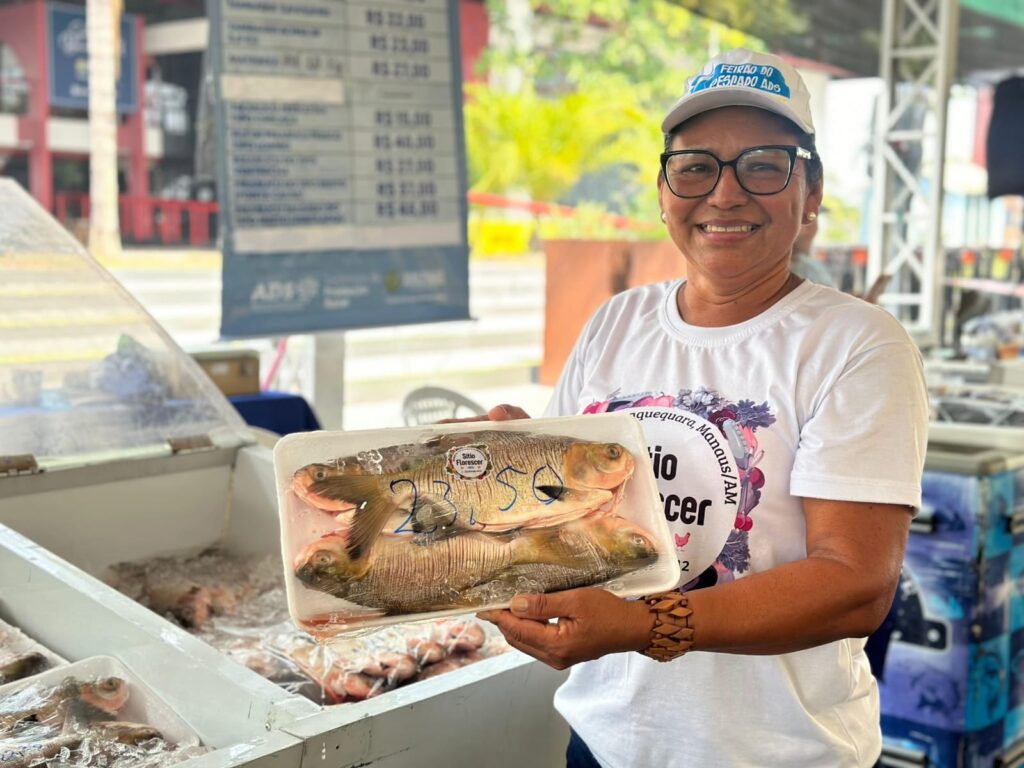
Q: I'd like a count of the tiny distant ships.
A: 0